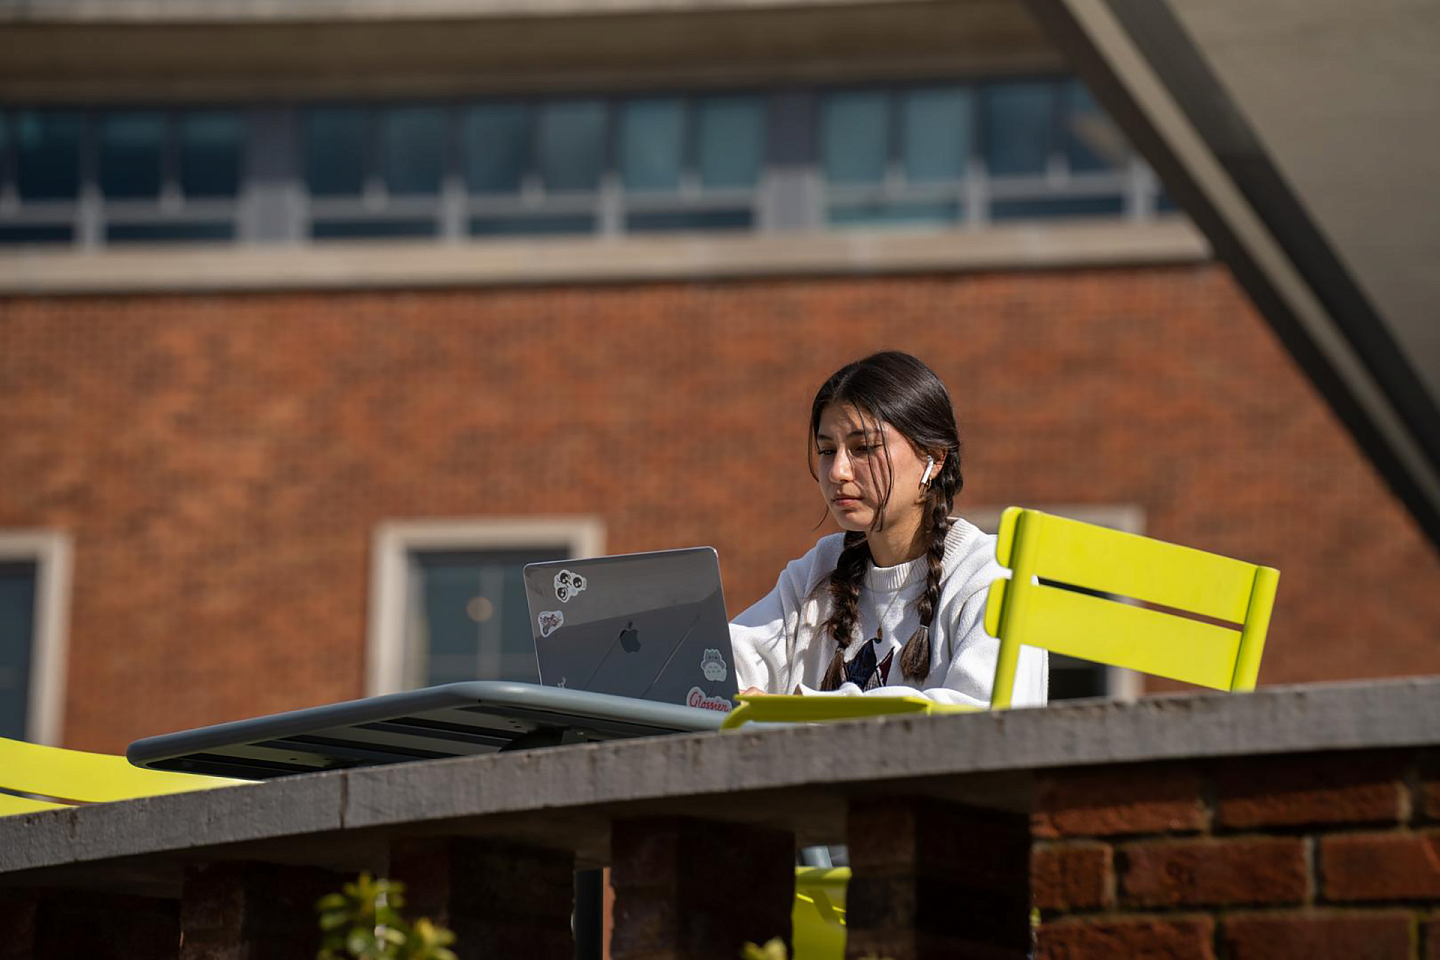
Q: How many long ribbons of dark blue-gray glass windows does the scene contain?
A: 1